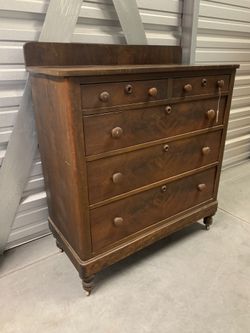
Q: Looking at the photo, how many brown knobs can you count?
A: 10